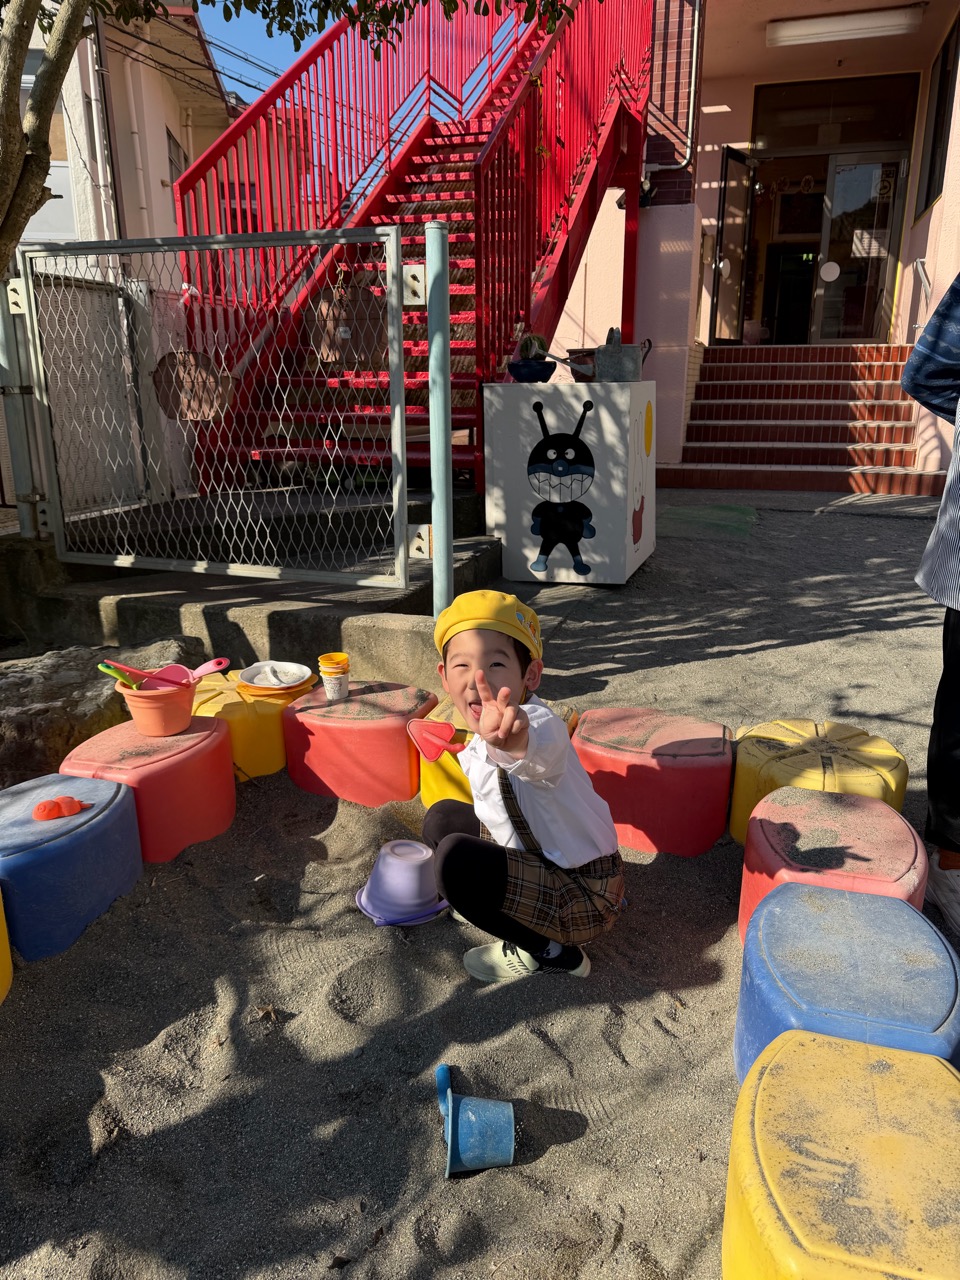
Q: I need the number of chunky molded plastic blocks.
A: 11